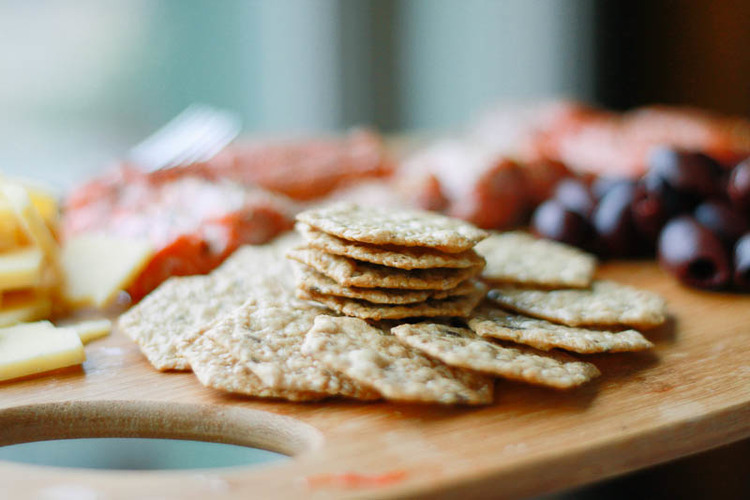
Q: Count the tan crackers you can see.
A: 13